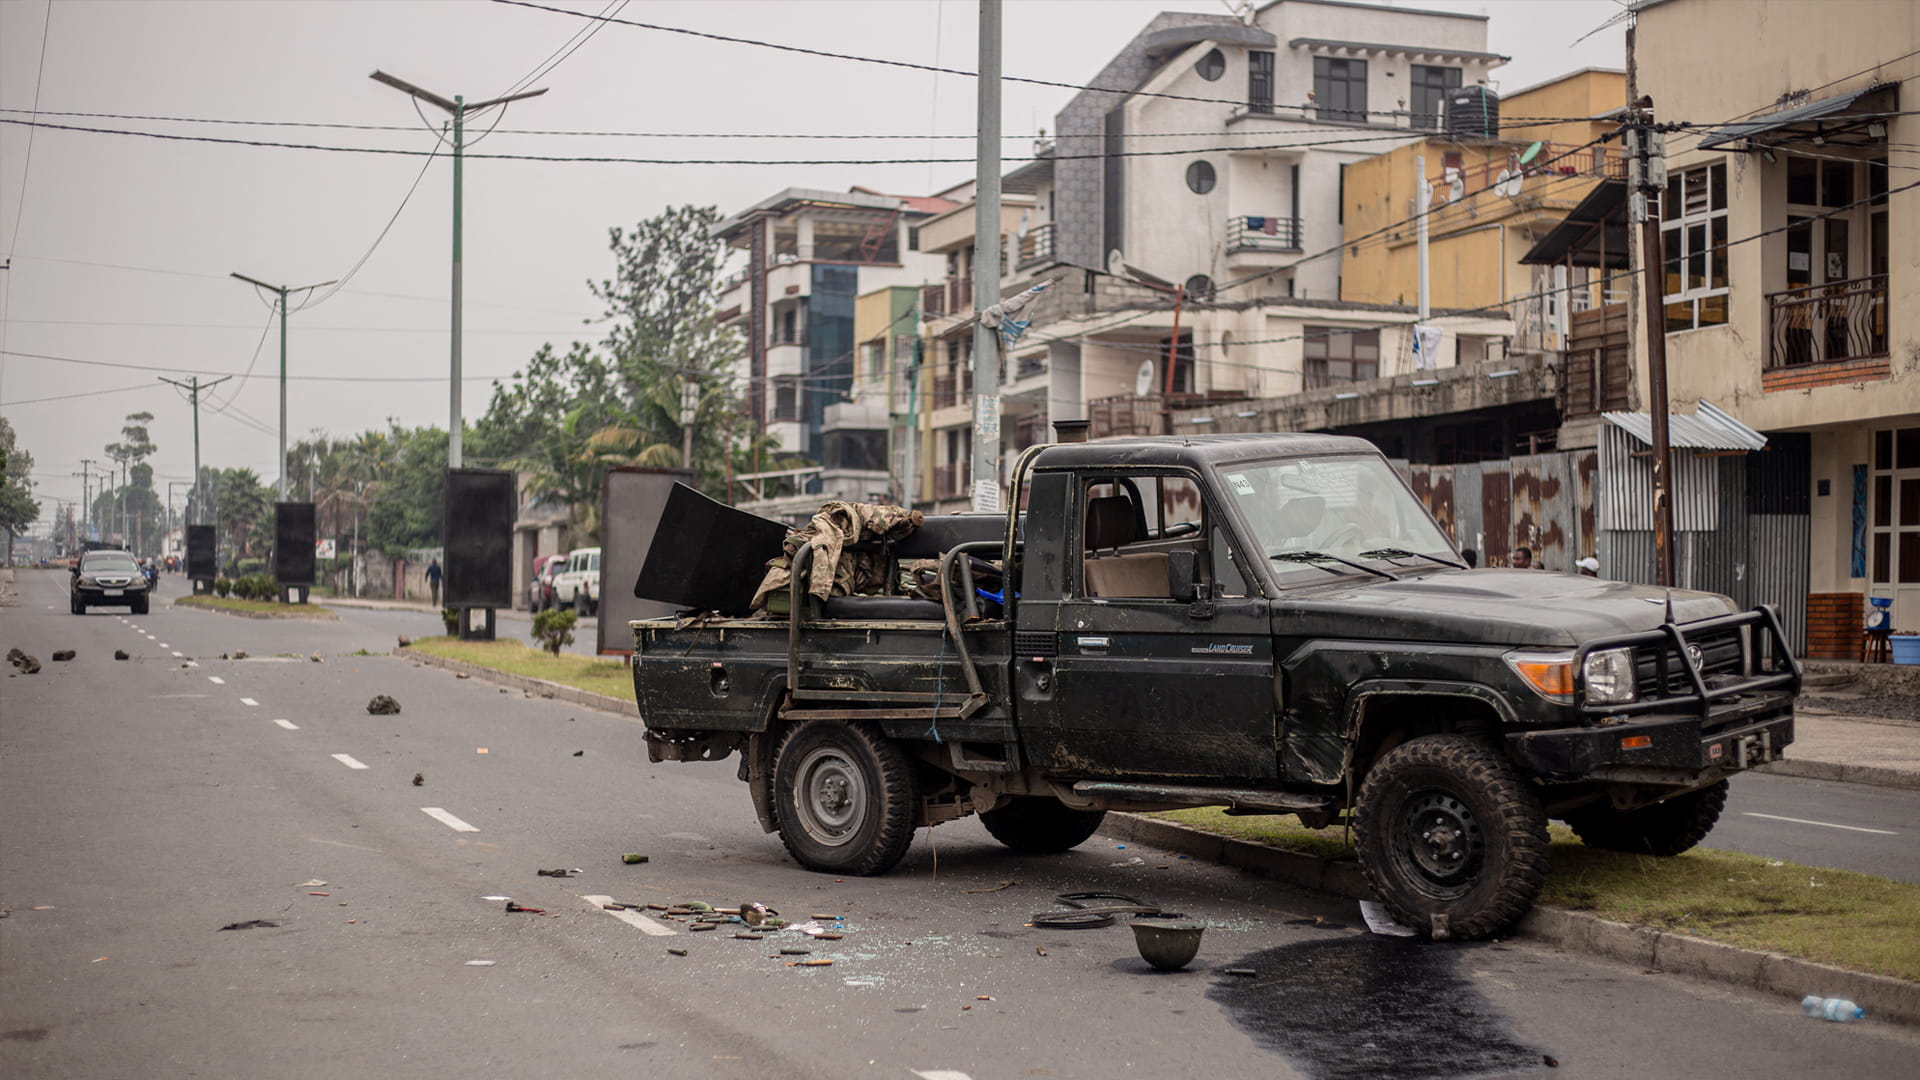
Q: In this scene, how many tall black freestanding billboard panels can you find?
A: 3